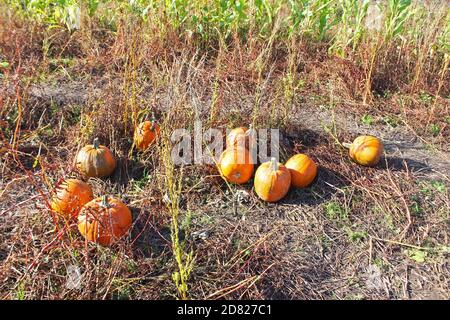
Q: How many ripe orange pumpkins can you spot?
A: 9